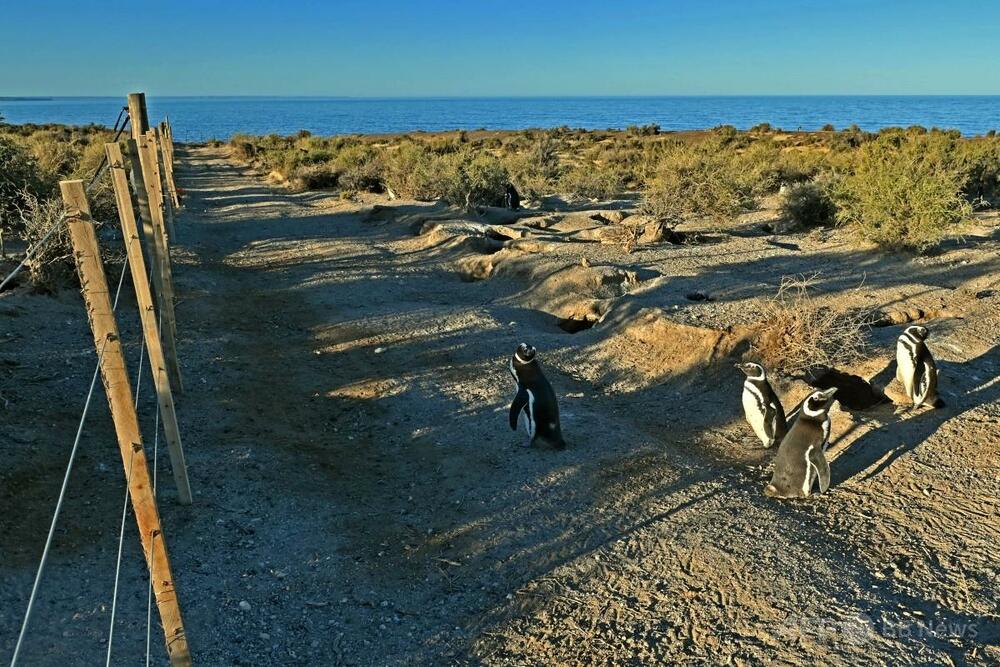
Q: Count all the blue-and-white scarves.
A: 0